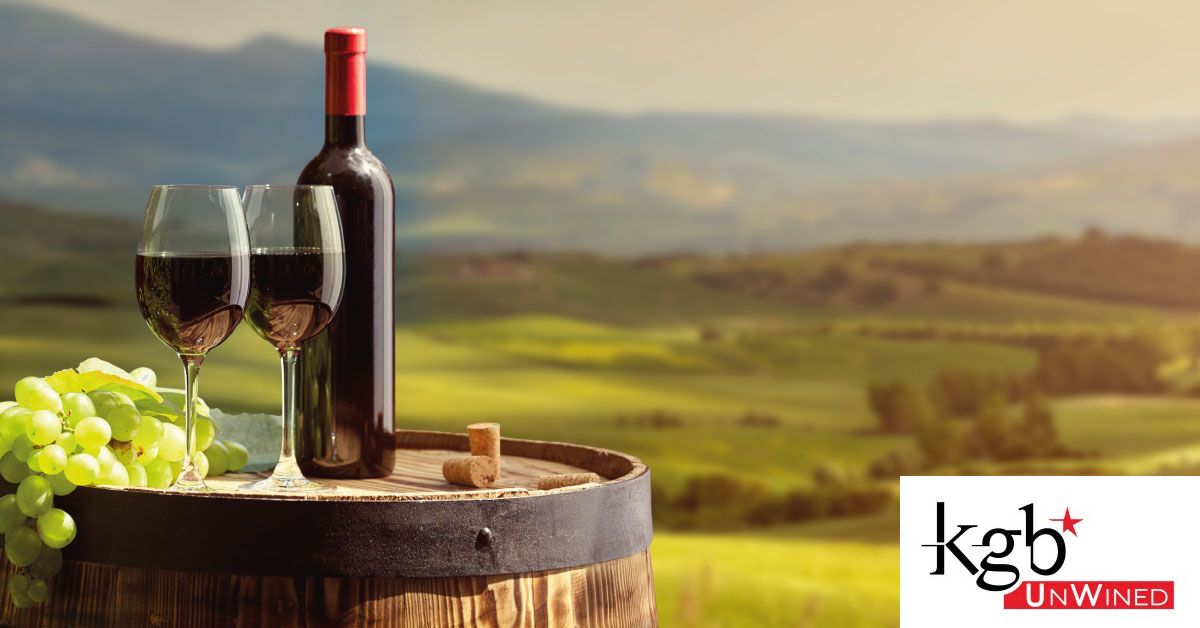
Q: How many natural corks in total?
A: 3